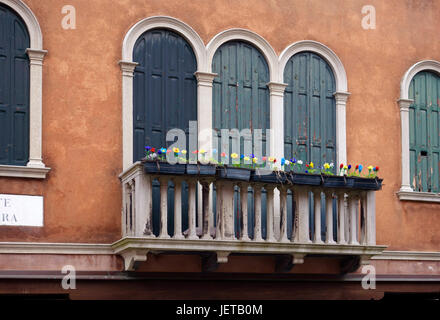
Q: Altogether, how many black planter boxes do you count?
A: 7